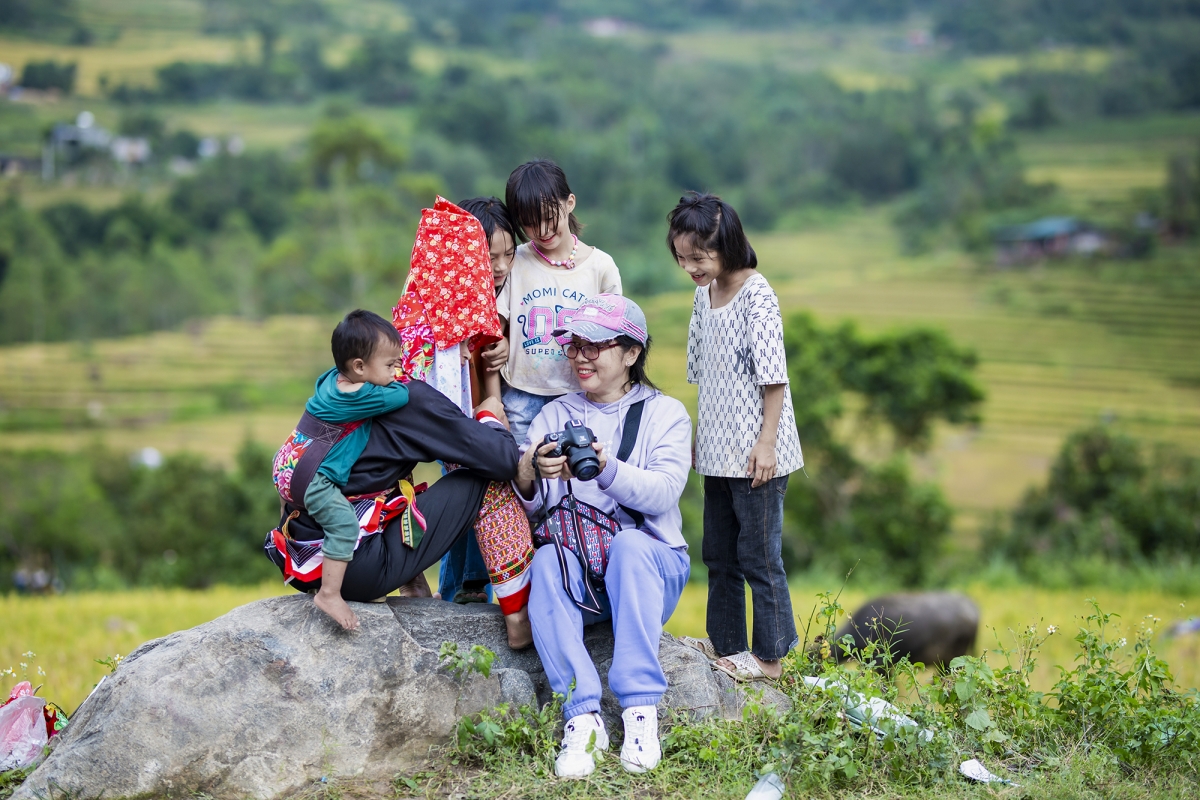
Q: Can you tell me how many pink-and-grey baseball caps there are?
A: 1